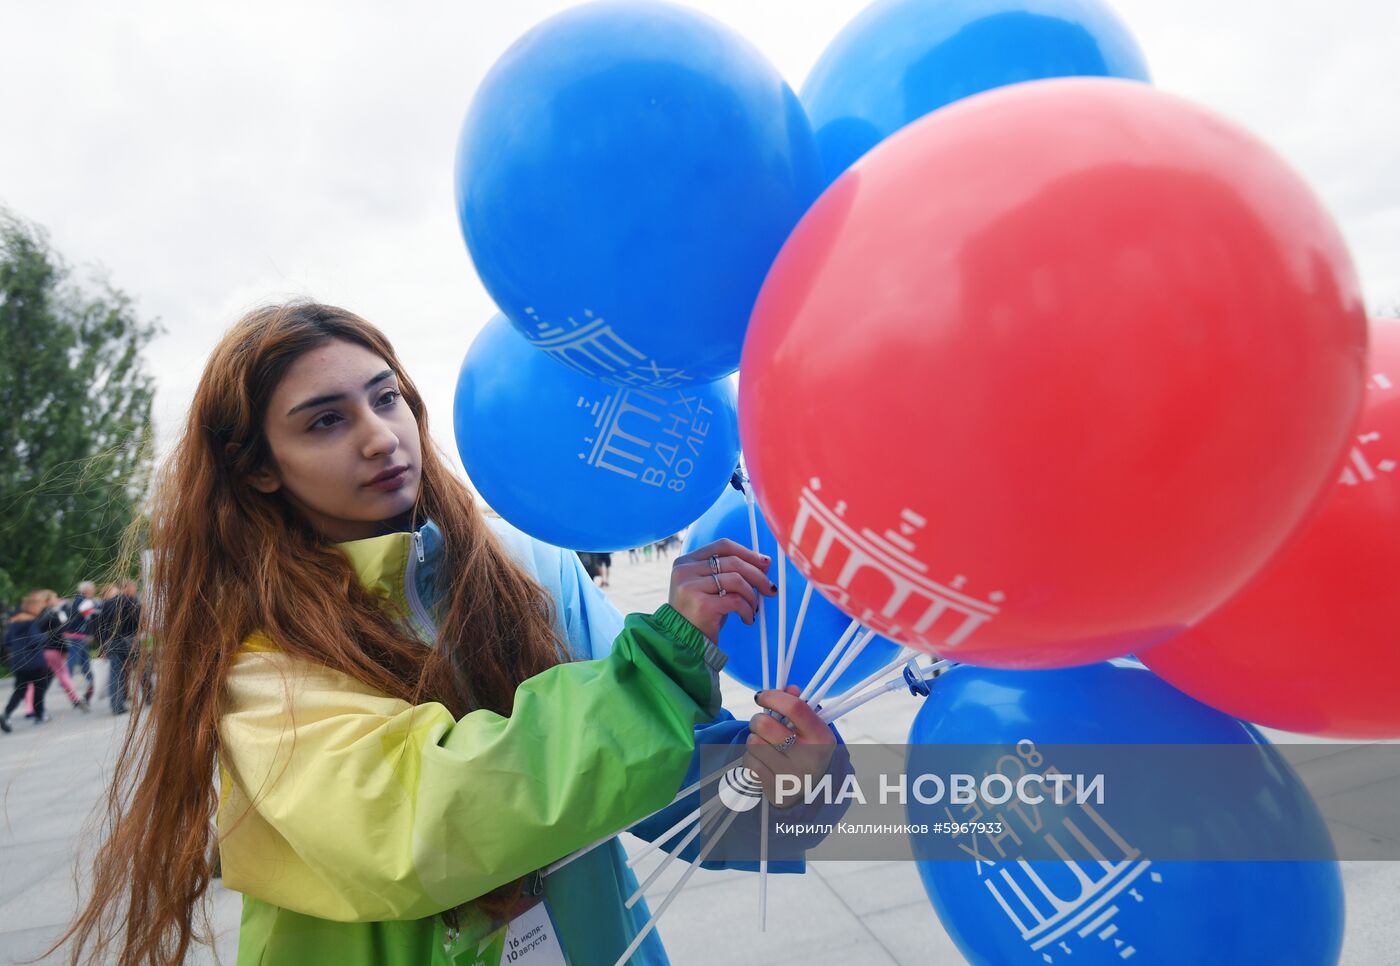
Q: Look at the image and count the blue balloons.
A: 5